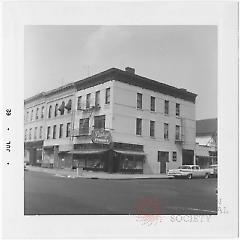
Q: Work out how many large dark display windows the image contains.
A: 2